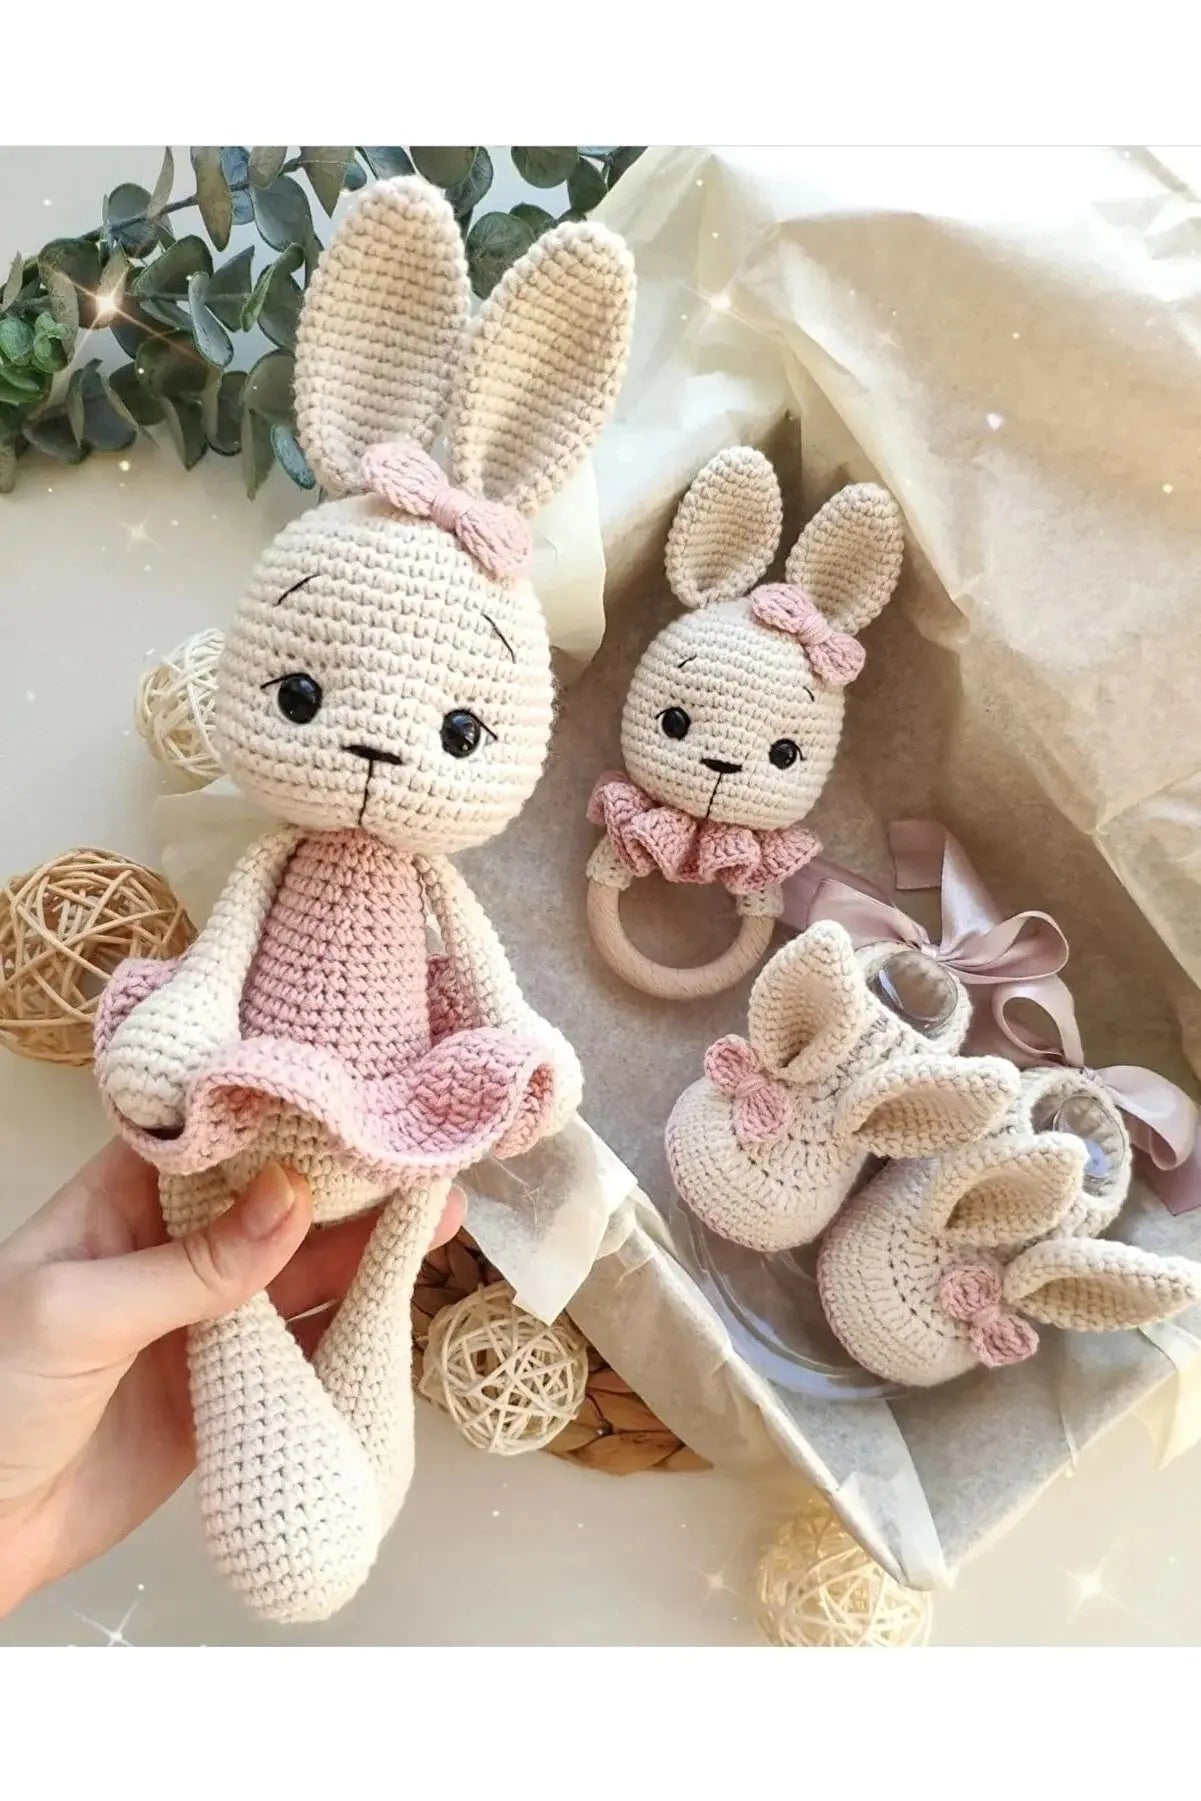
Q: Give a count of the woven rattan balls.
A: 4